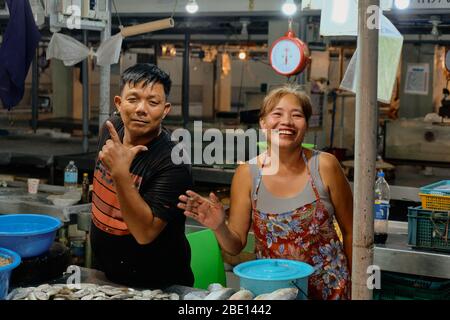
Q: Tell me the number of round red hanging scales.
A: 1